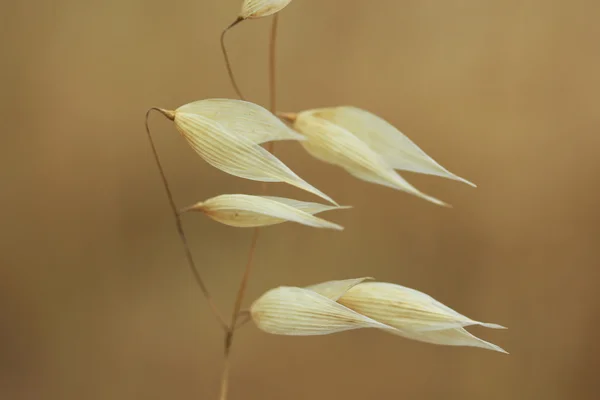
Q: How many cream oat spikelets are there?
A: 6